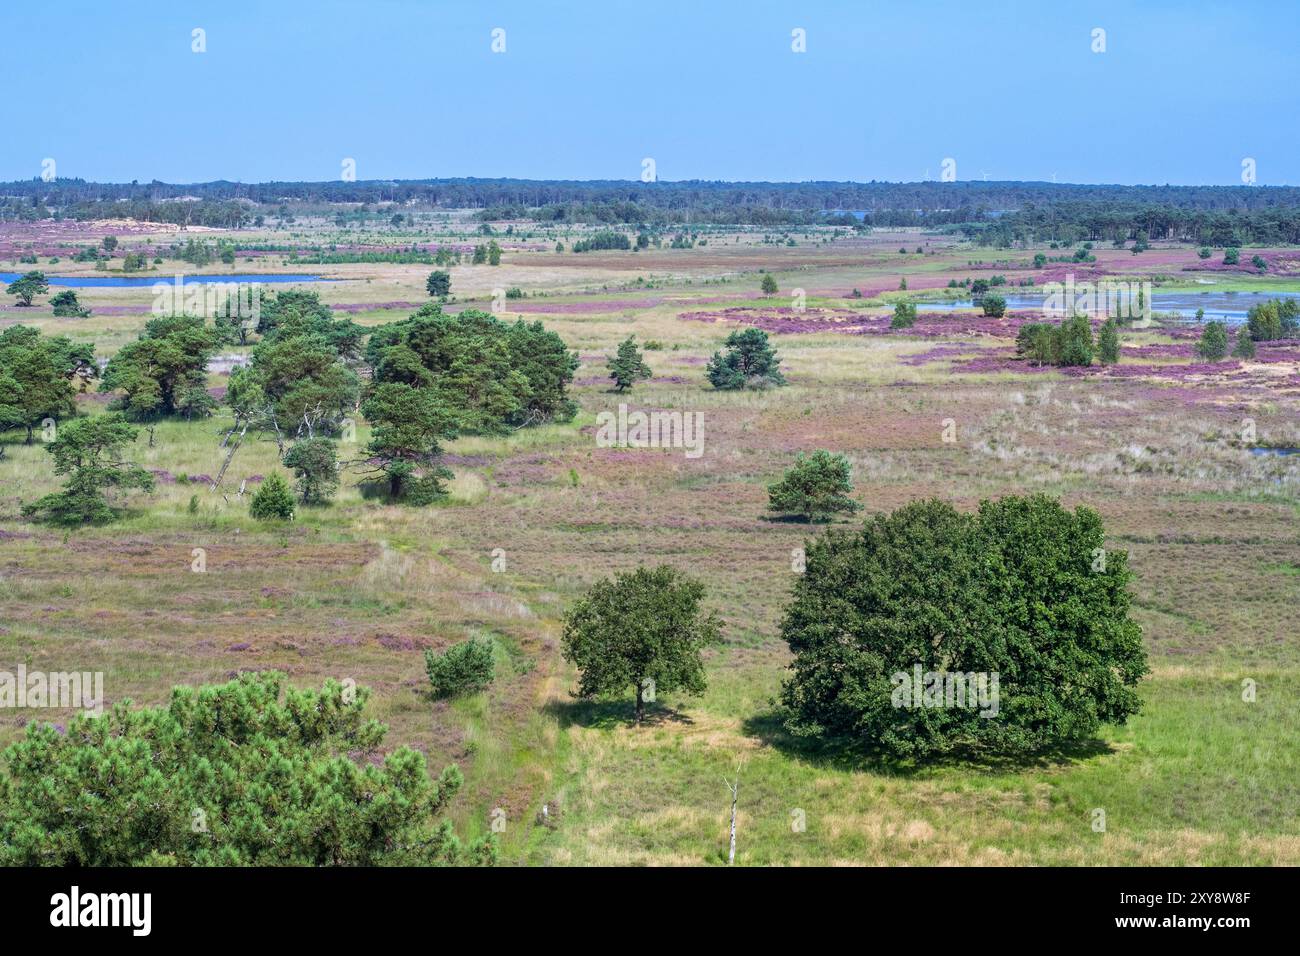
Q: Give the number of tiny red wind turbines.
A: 0